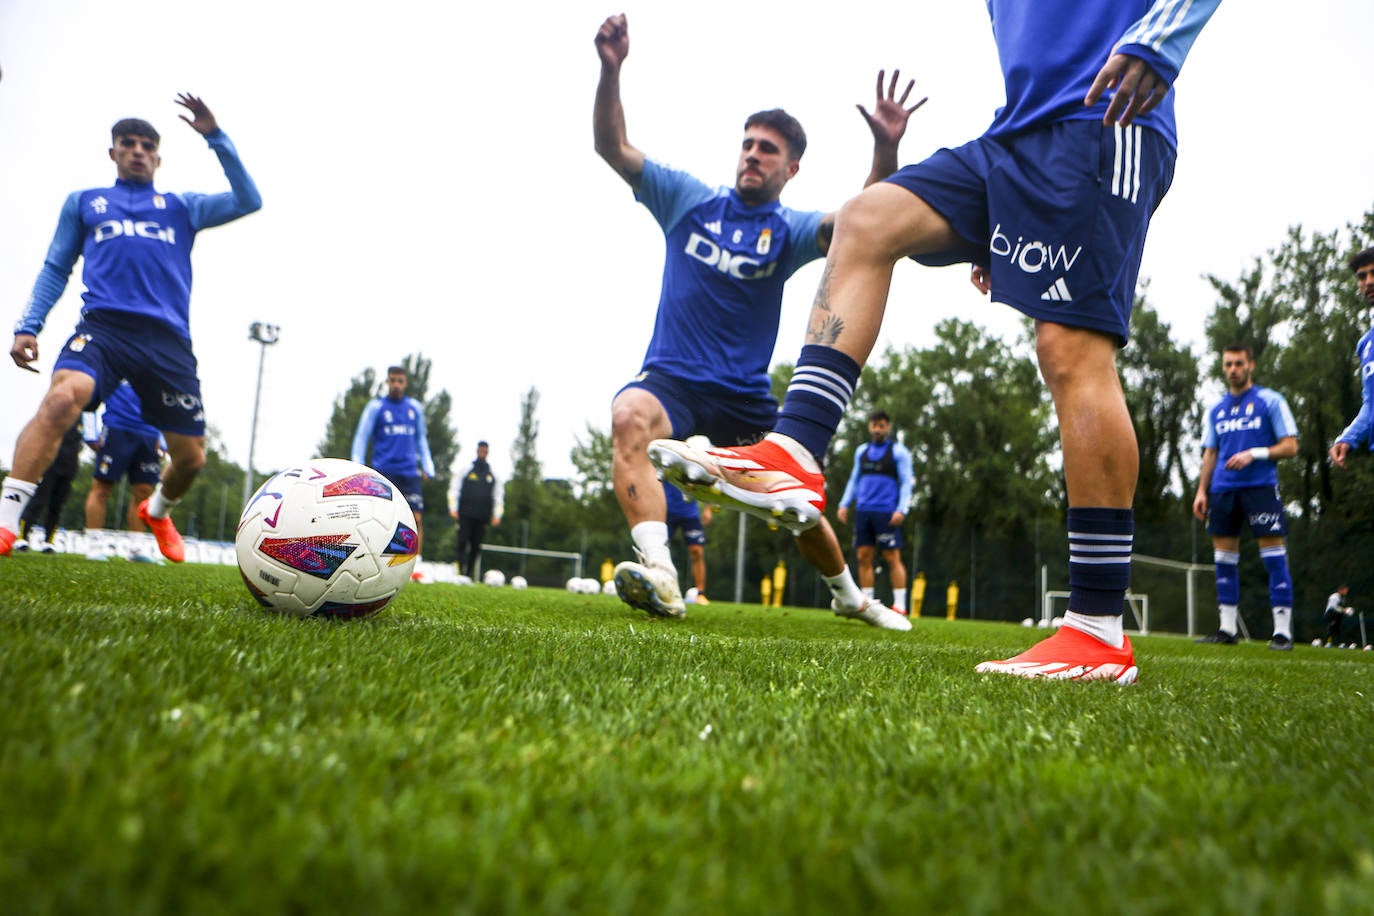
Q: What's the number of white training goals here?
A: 3